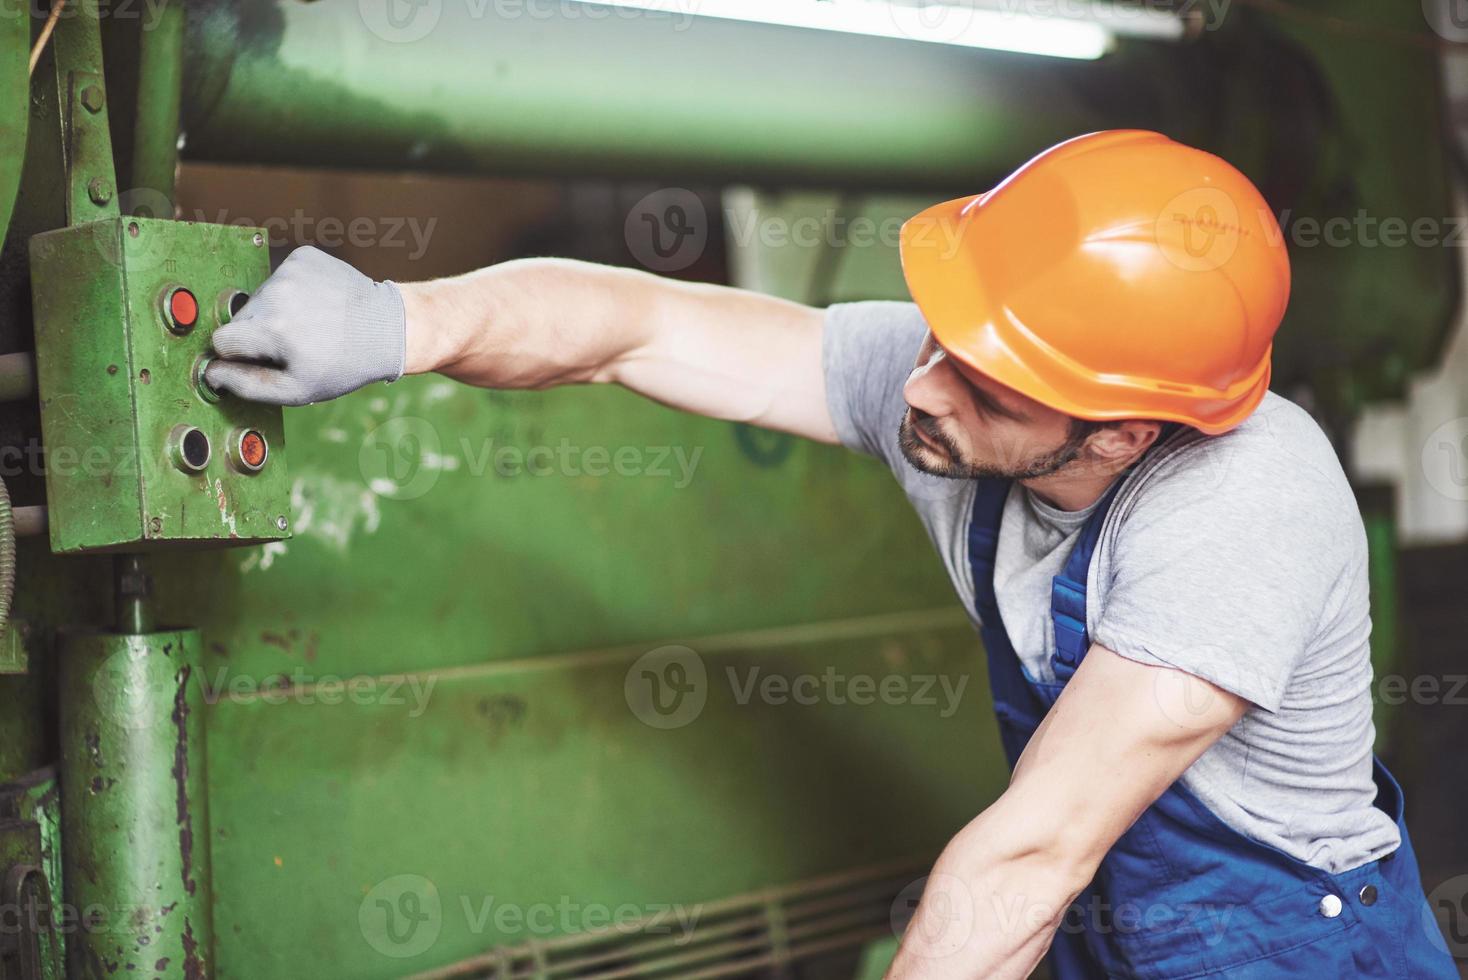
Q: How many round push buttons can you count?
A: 5